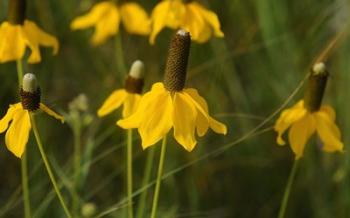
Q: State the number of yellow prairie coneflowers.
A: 7